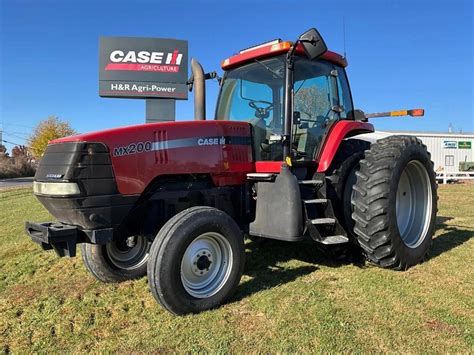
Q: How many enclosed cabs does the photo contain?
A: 1